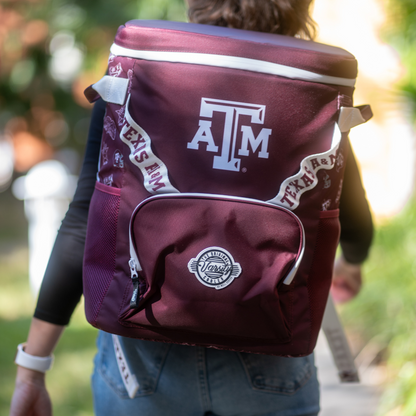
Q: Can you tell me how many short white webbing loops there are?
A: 2